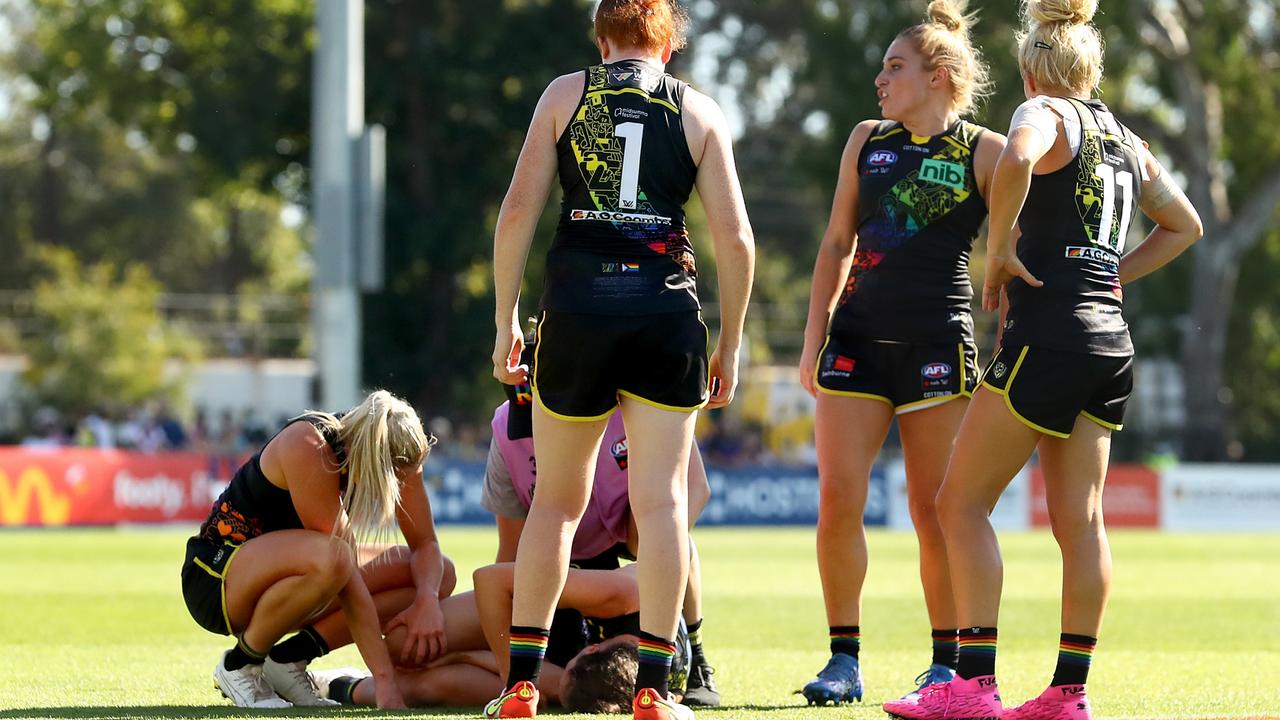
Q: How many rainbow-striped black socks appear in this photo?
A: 6